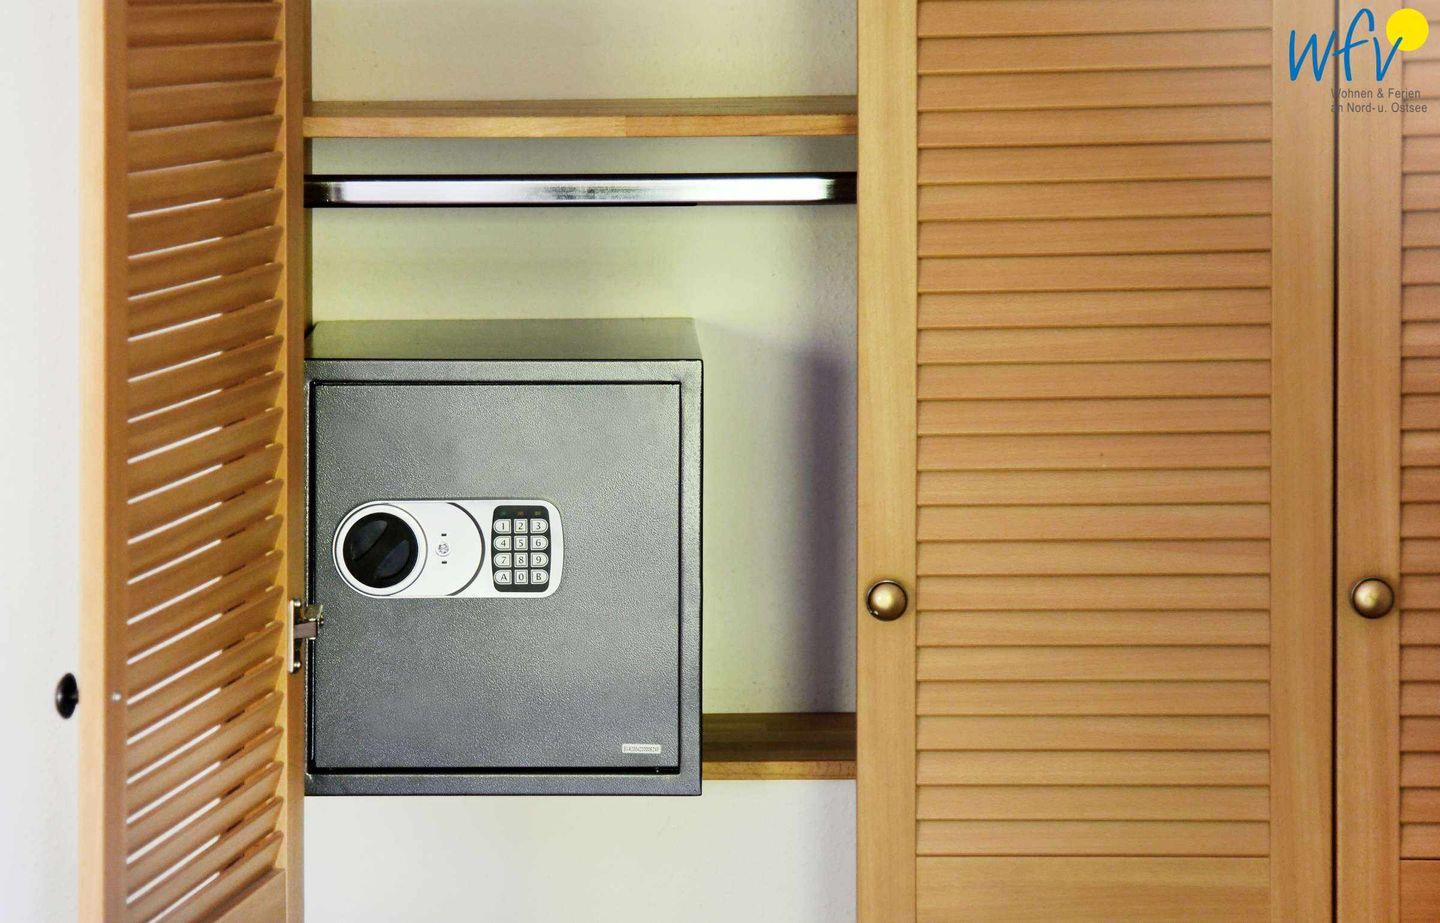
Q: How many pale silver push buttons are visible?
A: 12